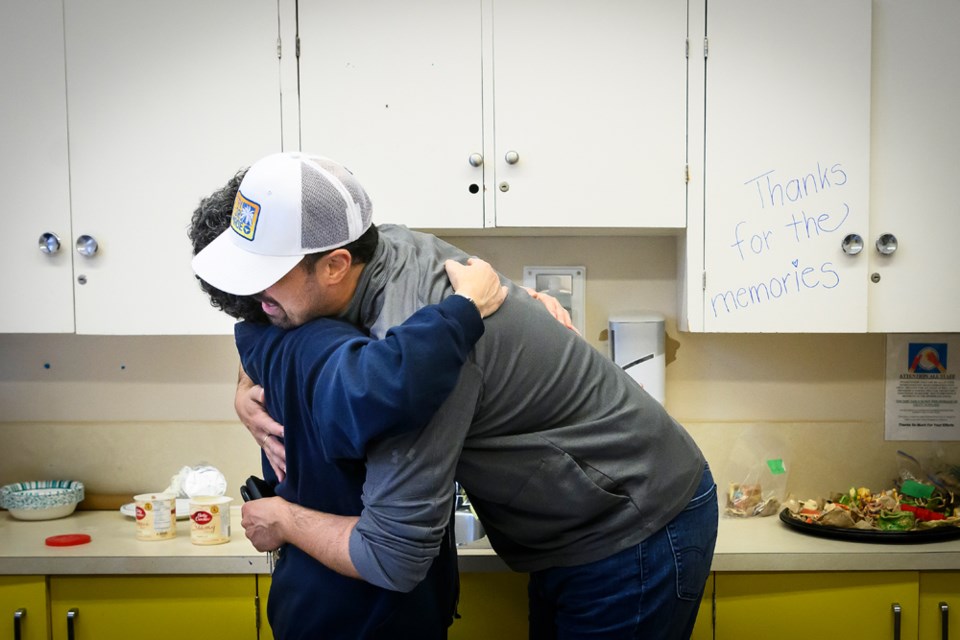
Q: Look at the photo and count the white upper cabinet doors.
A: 6